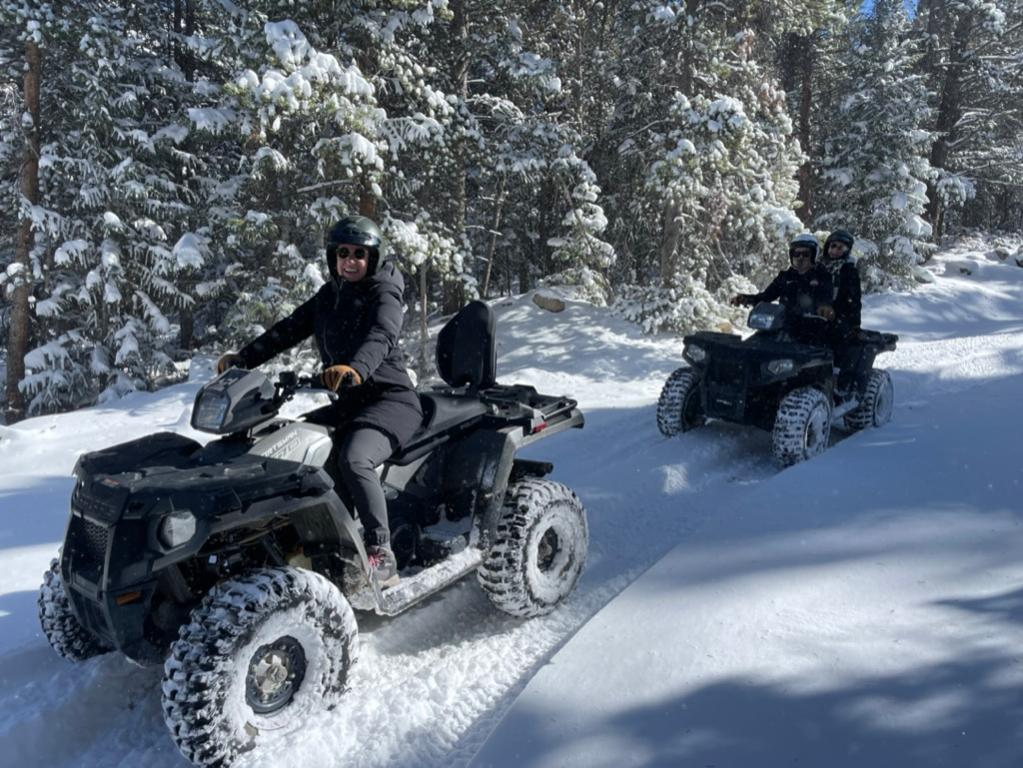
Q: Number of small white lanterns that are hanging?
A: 0